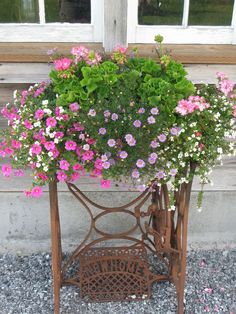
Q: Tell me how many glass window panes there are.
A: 4